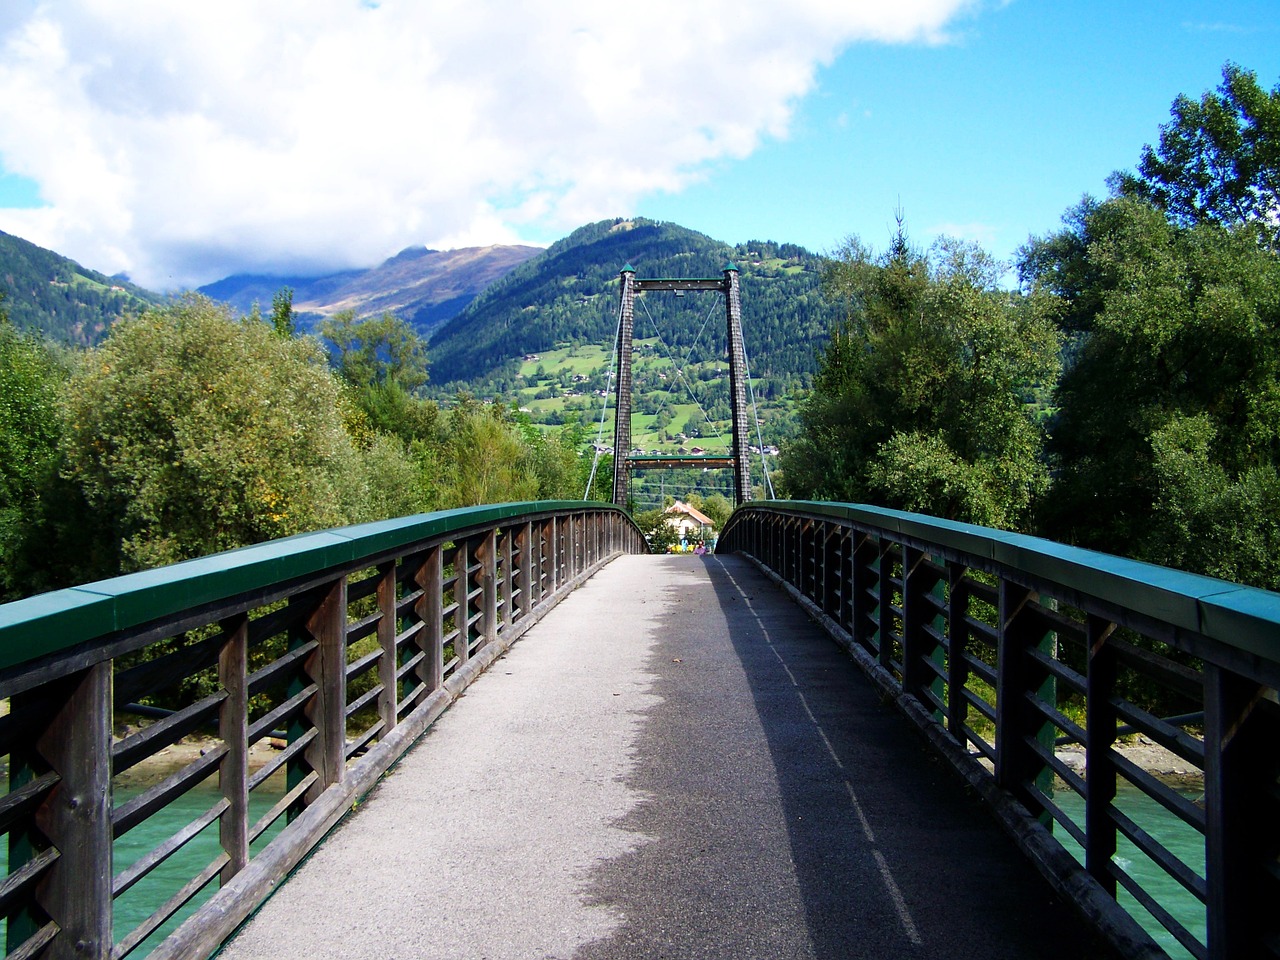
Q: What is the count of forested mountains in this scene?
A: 2